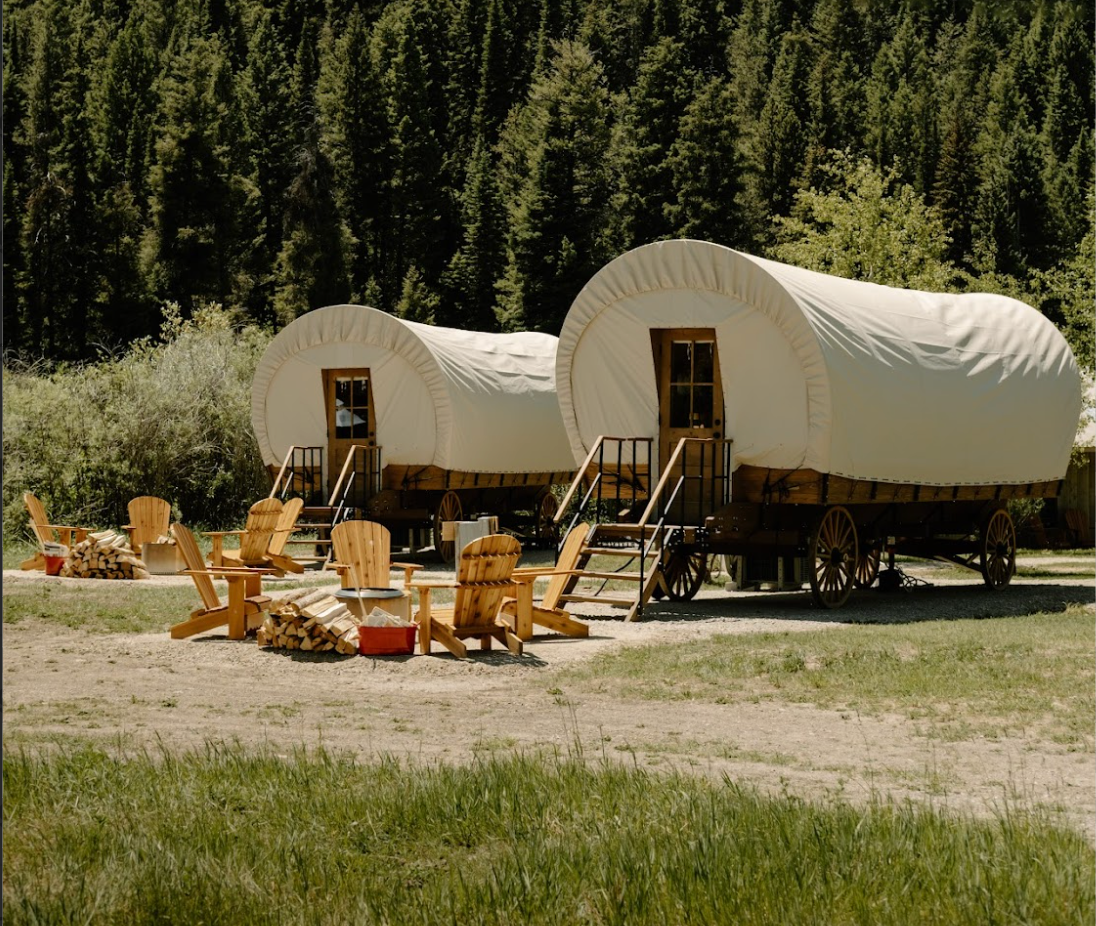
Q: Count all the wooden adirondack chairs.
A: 8